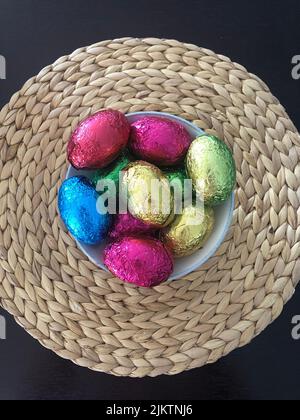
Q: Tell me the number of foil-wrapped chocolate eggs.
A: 10